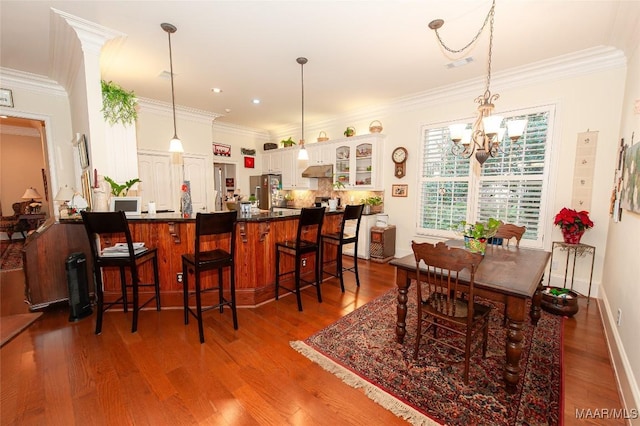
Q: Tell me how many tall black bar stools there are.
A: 4